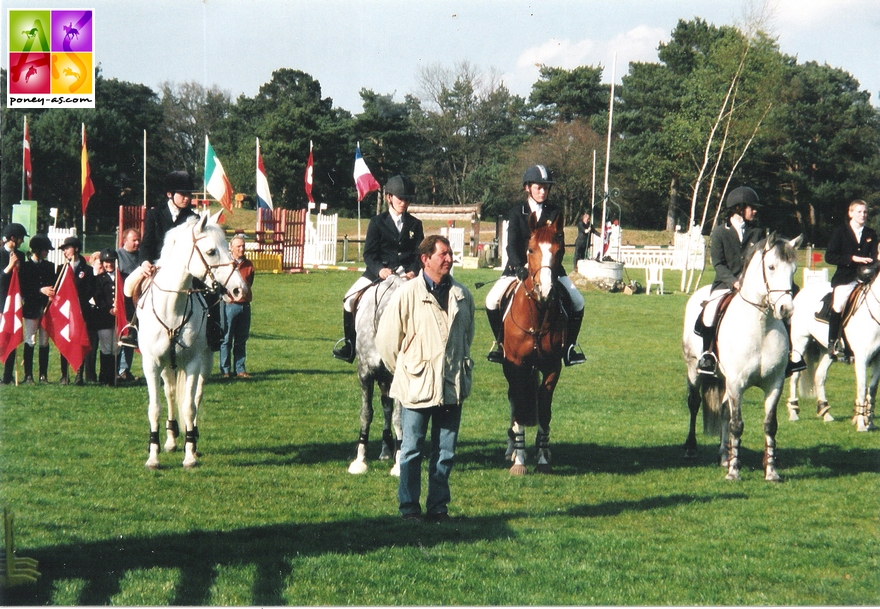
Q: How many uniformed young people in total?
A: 9